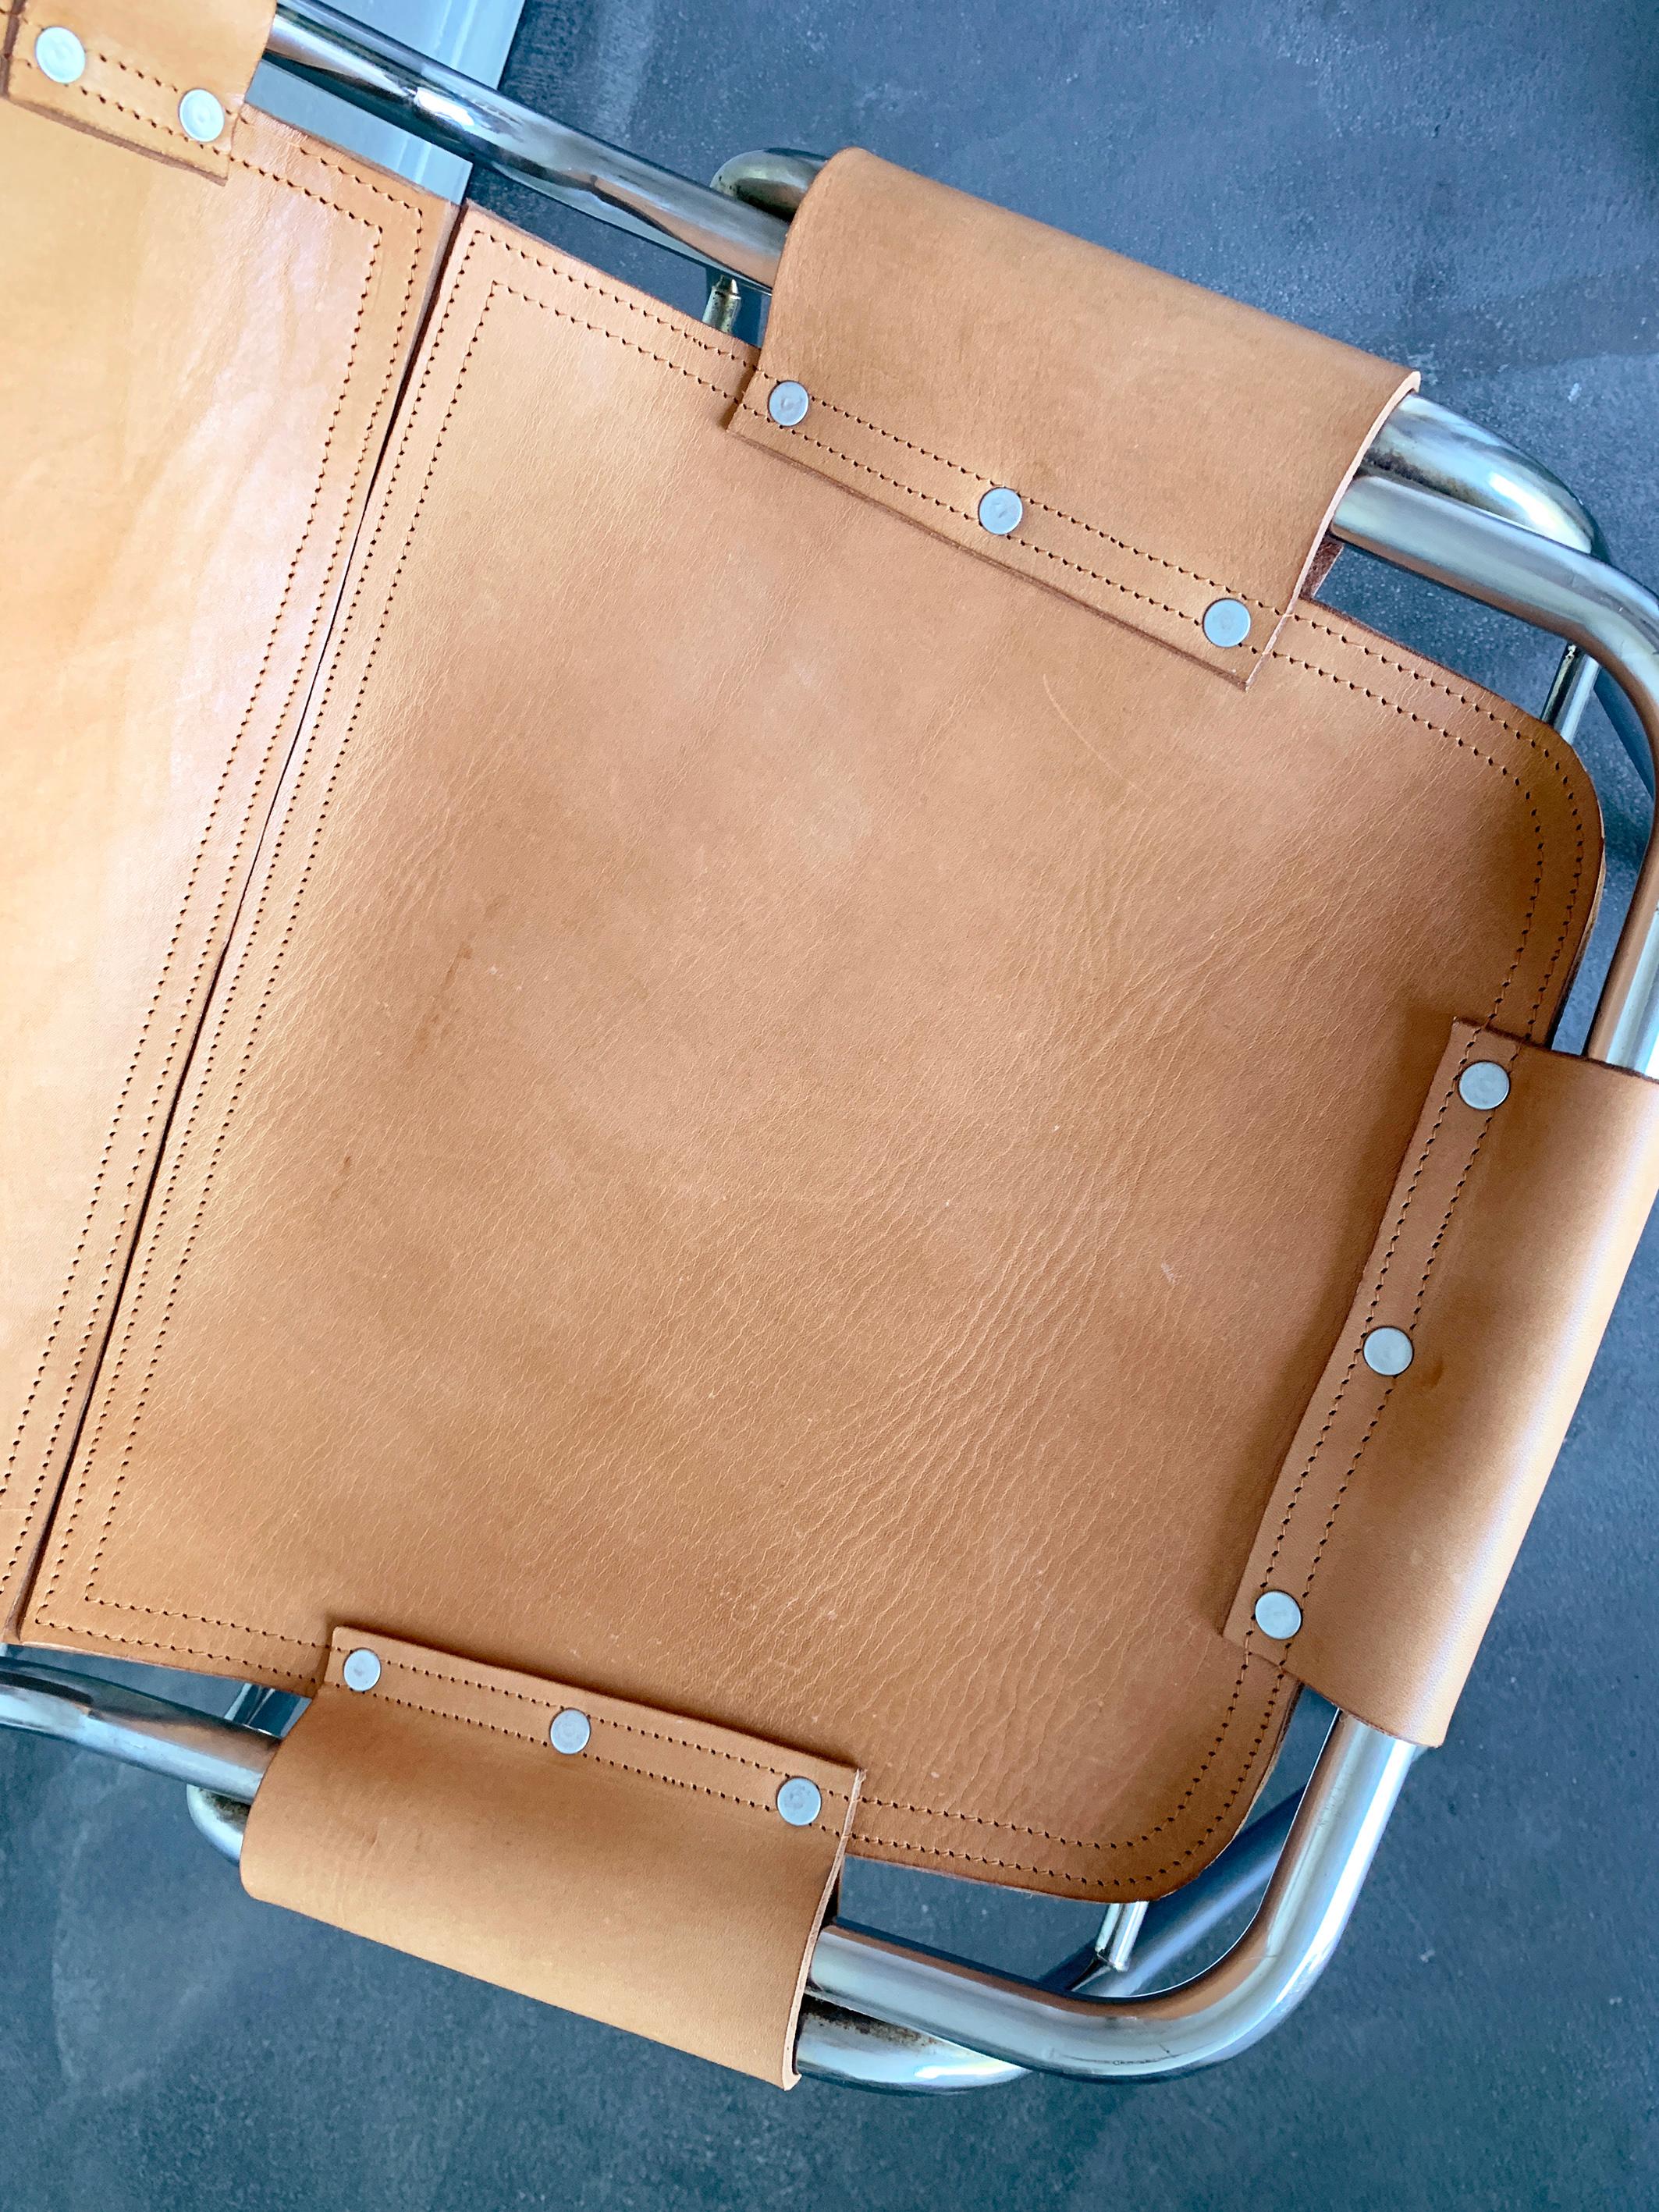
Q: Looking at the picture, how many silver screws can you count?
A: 11